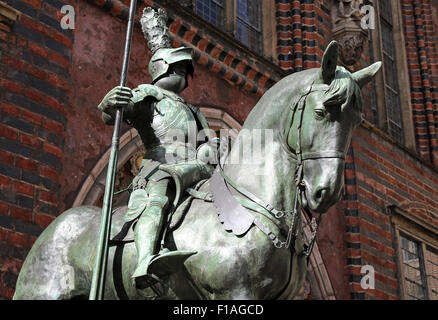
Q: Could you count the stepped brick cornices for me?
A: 1